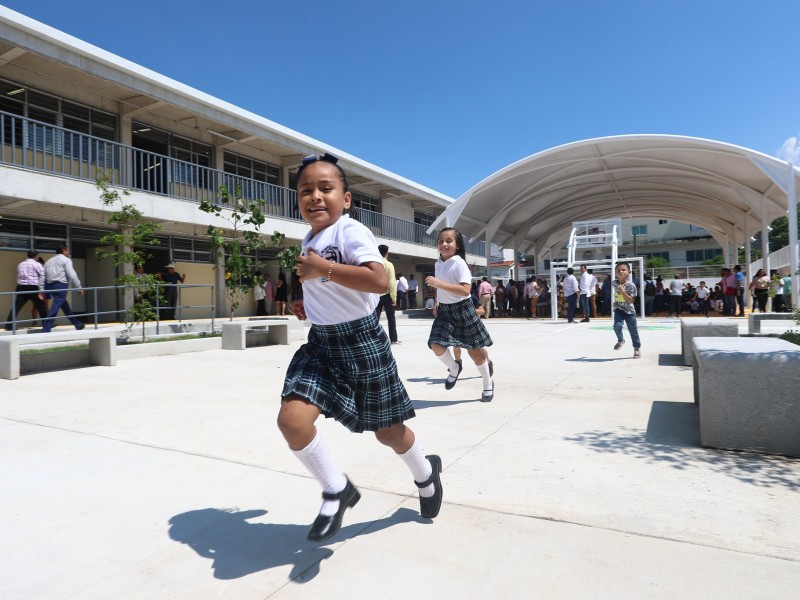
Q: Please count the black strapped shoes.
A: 4